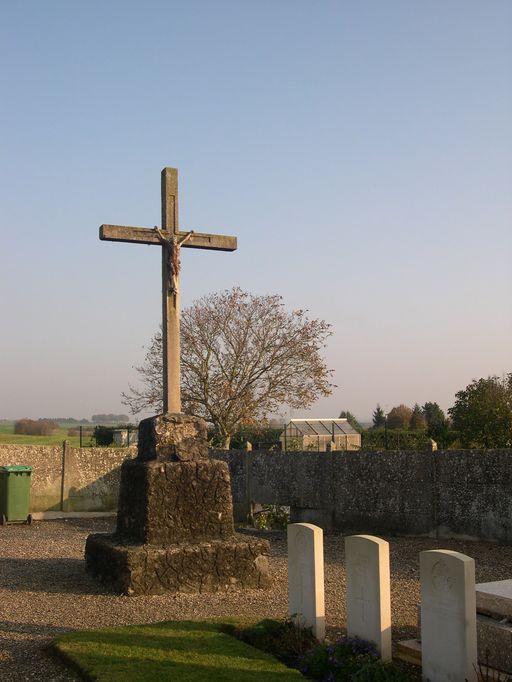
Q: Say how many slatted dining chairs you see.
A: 0